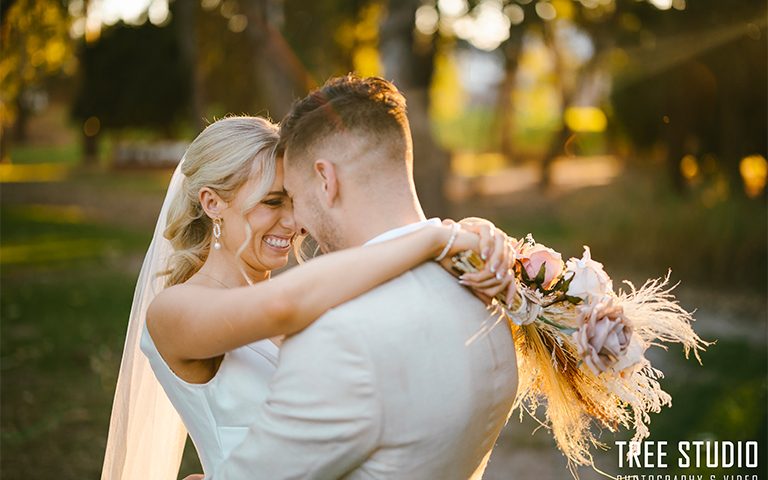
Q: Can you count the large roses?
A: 3